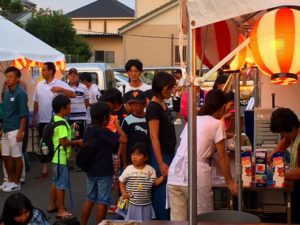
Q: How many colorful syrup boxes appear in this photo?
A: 3